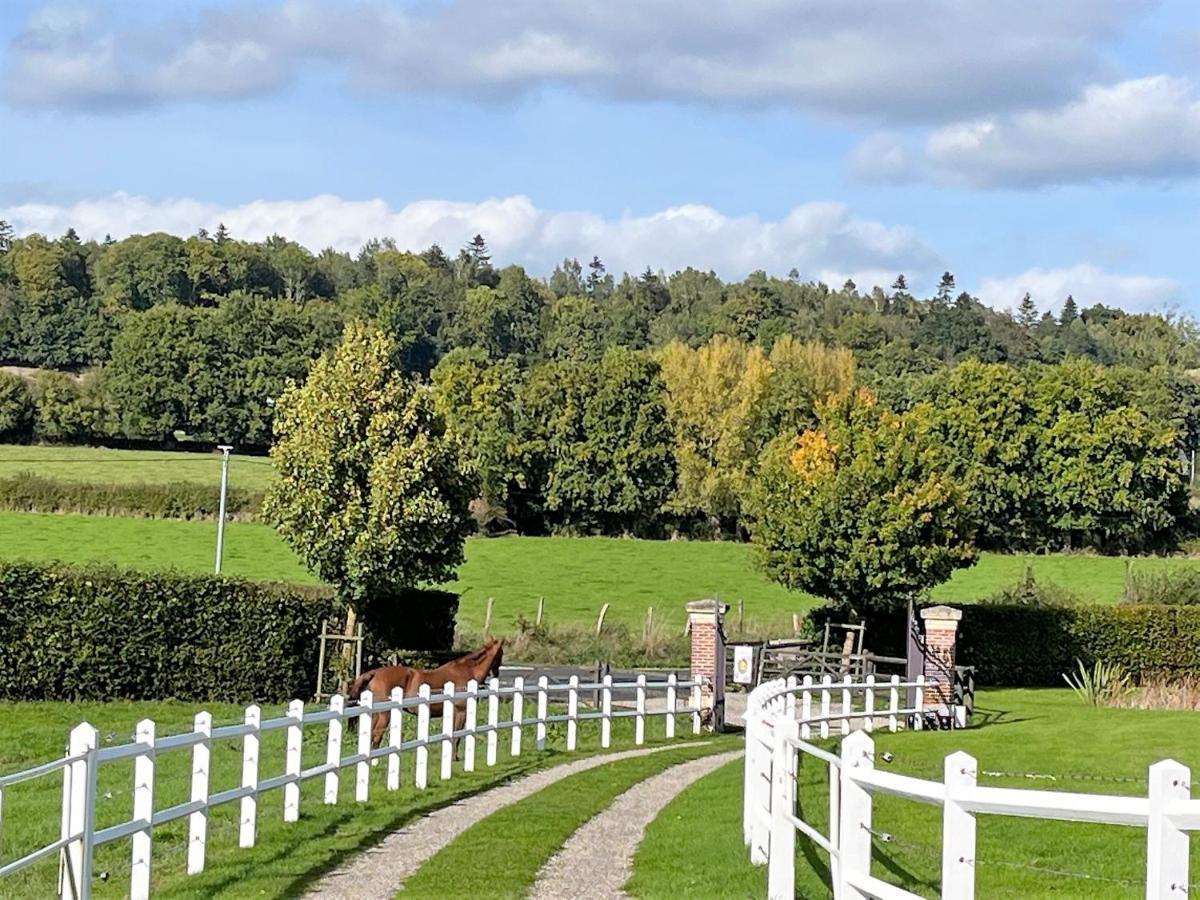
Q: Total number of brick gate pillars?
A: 2